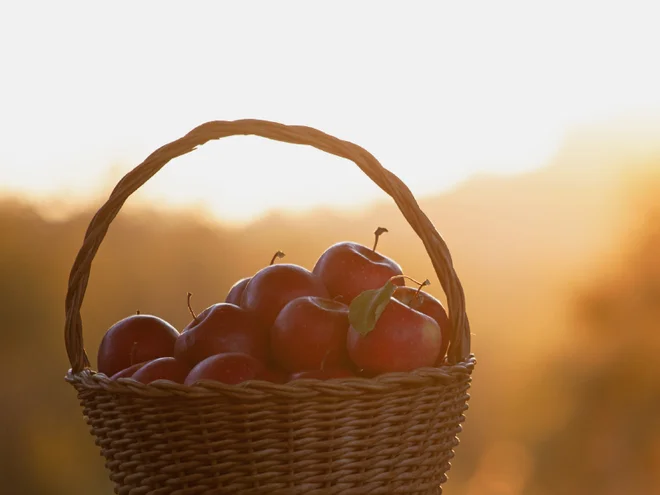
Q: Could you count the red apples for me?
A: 12